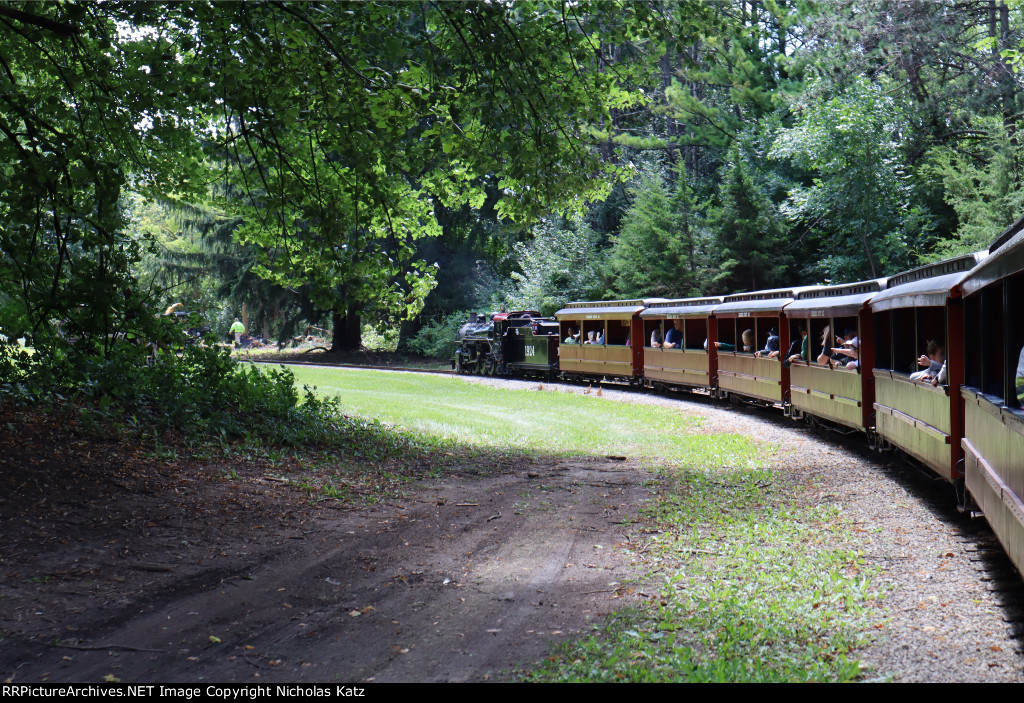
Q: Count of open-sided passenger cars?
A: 6